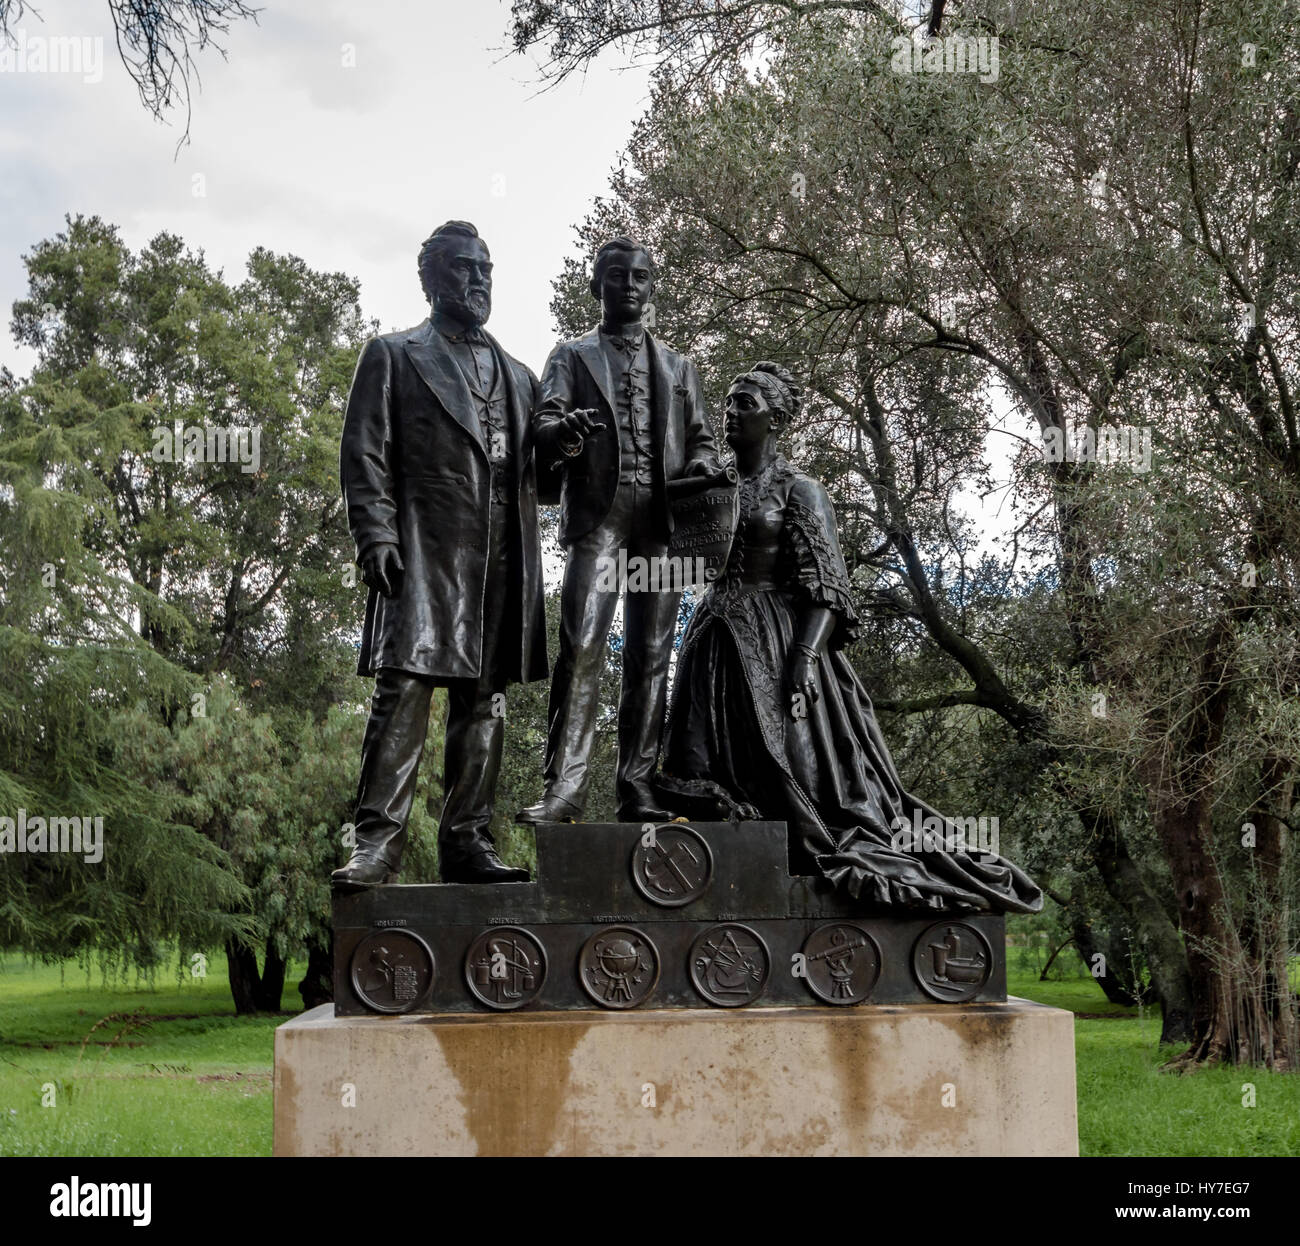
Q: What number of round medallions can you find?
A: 7